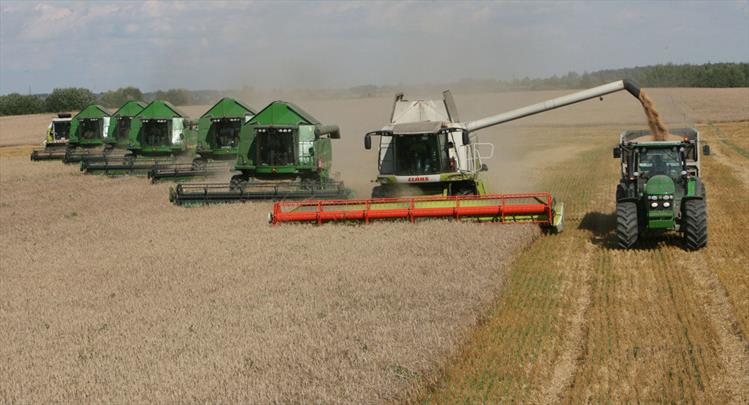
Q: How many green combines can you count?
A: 5